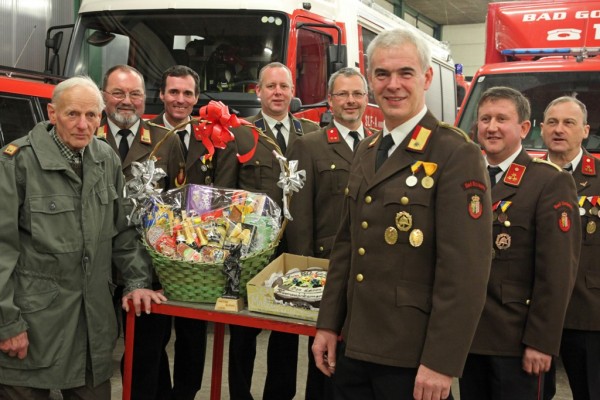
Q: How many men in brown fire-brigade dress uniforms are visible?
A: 7